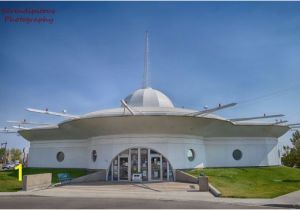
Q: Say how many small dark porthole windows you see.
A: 4